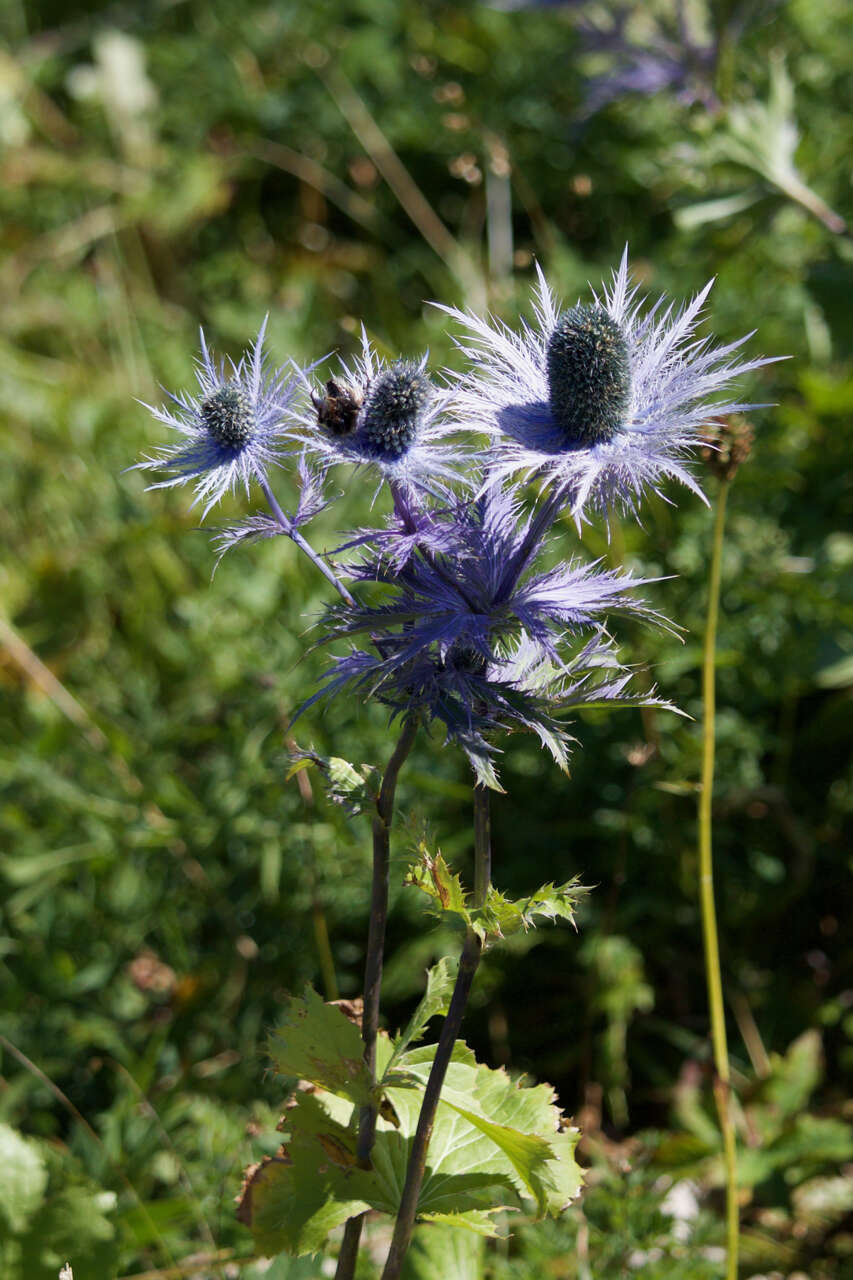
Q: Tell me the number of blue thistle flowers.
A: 3